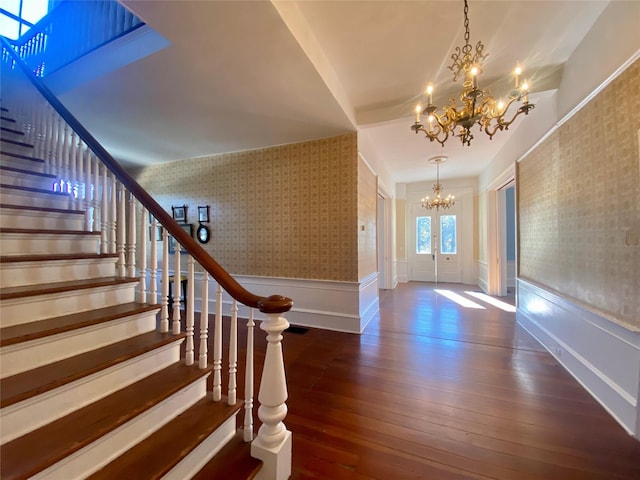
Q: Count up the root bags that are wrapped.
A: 0